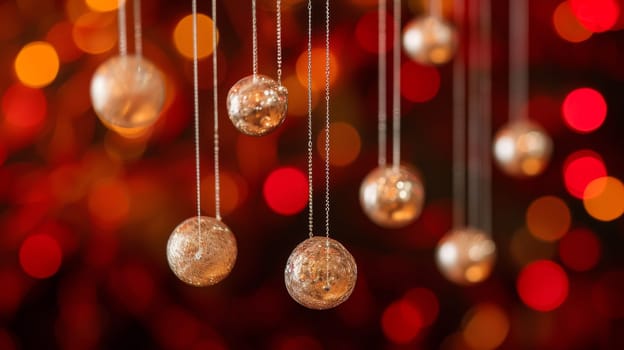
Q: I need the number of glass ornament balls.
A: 8